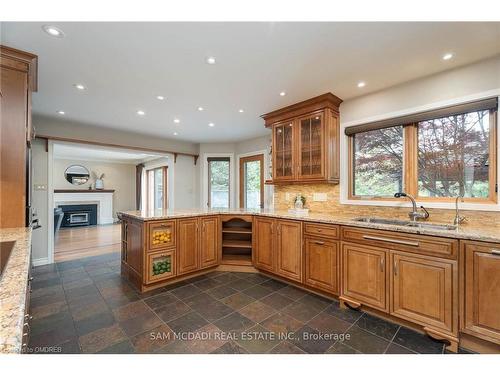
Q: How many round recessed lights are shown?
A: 14